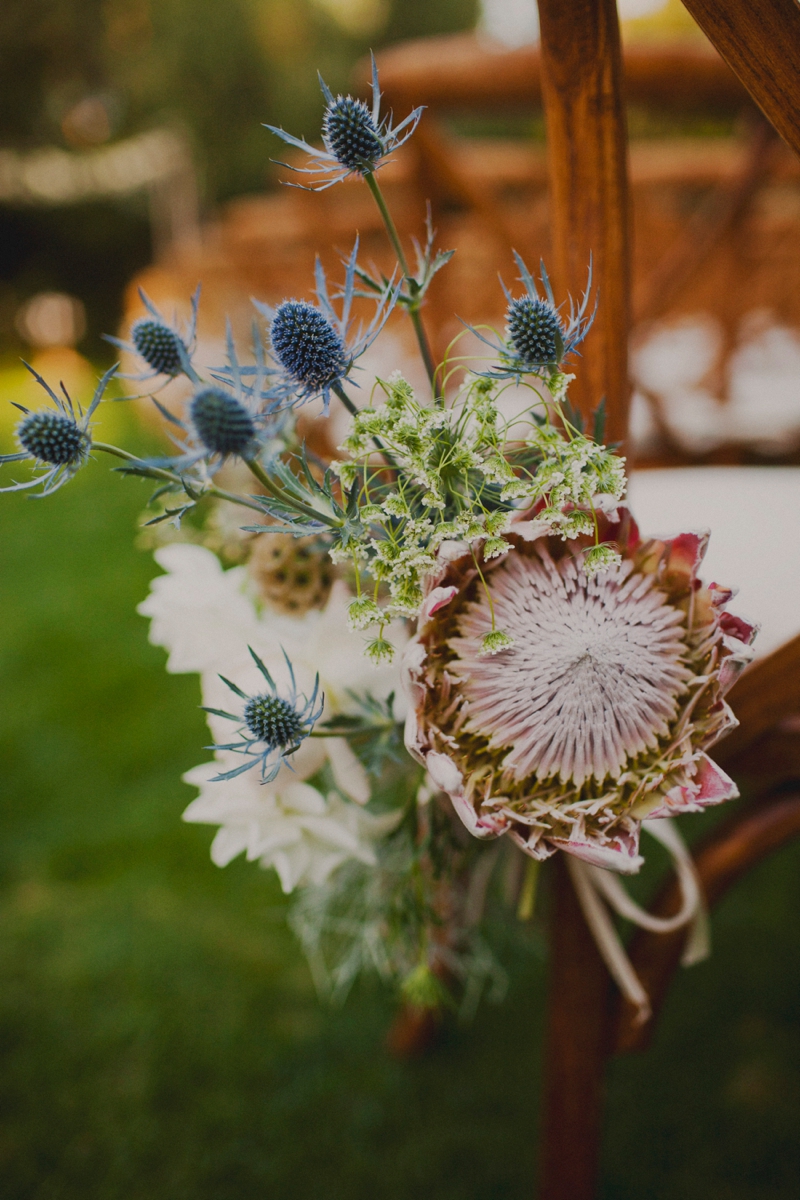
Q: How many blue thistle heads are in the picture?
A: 7